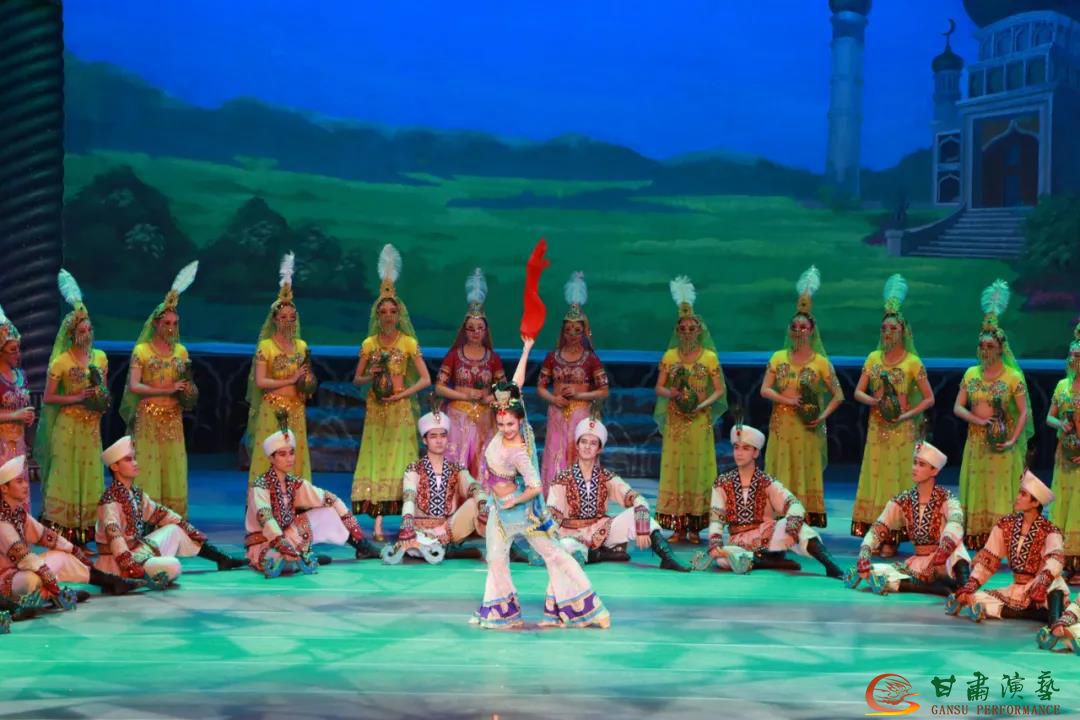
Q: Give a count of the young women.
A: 13